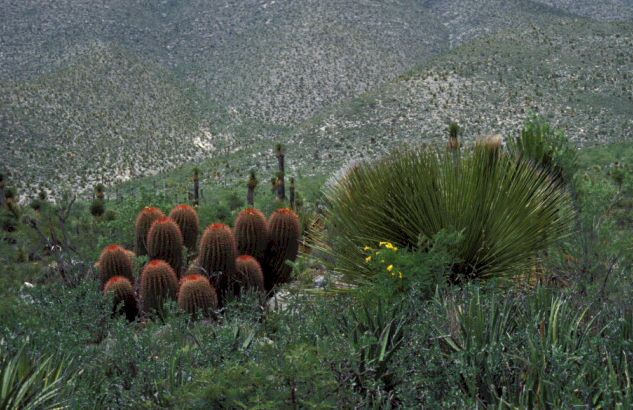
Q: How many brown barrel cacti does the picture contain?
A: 11